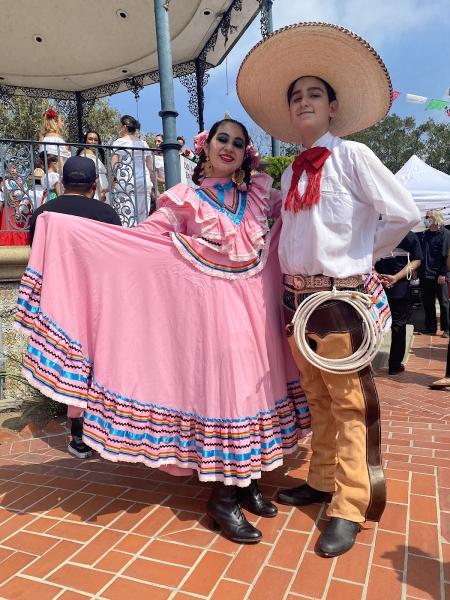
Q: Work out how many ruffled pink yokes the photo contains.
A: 1